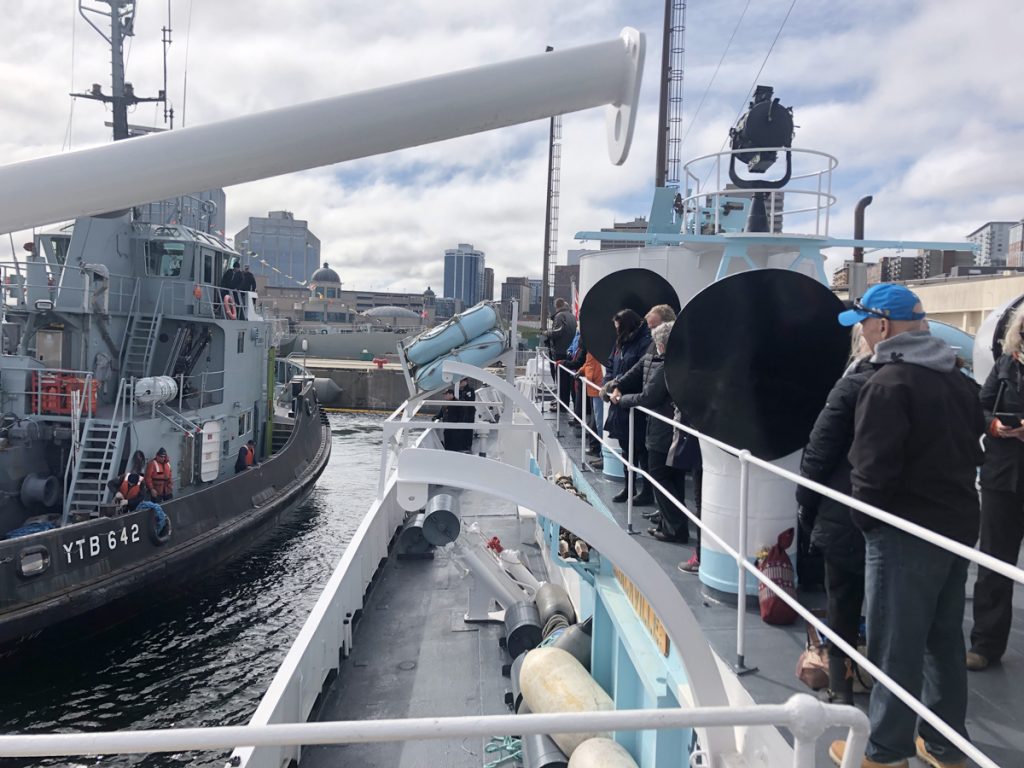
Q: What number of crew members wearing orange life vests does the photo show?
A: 3